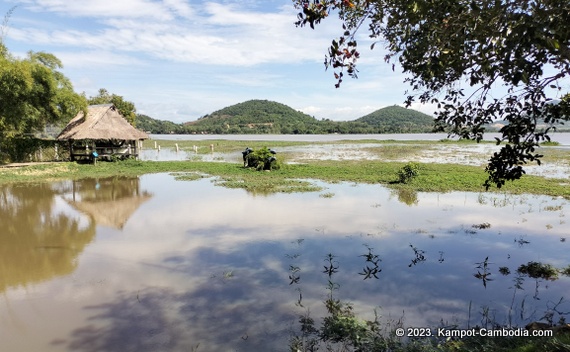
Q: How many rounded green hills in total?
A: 2